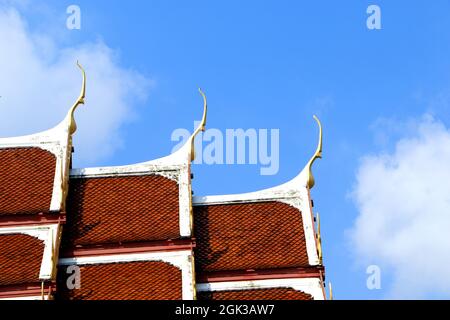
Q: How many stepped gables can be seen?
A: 3